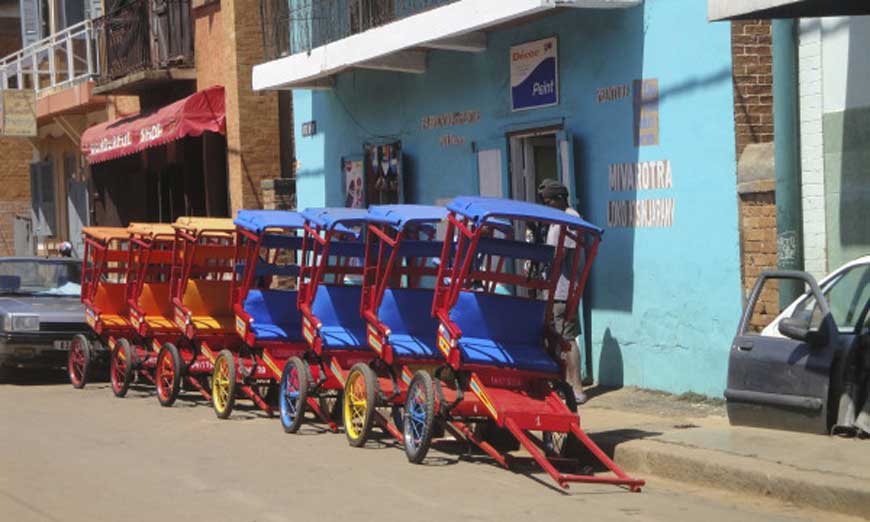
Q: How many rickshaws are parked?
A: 7